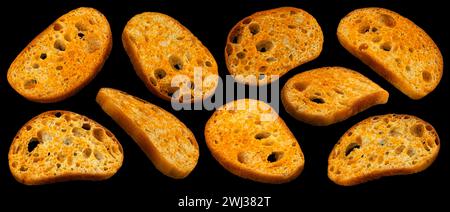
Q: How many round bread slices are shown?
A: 9